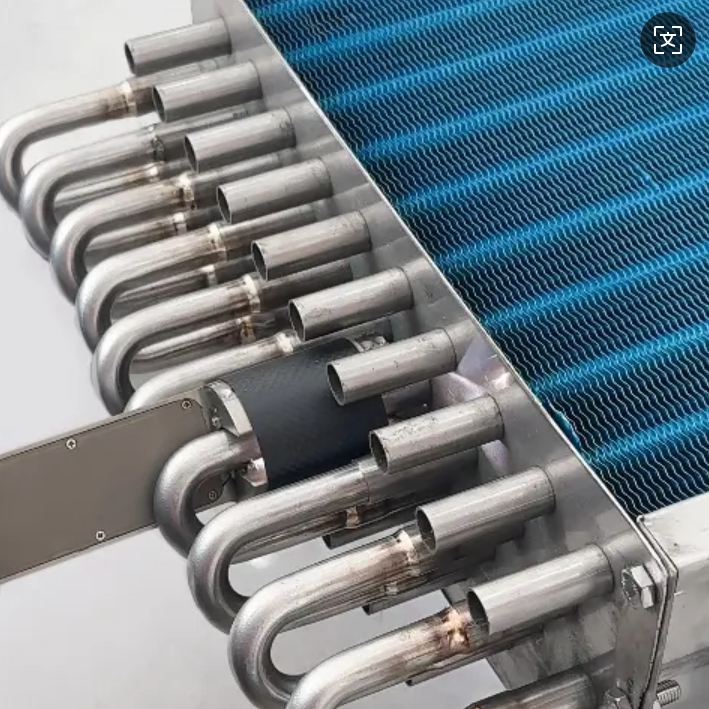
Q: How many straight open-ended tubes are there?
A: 10